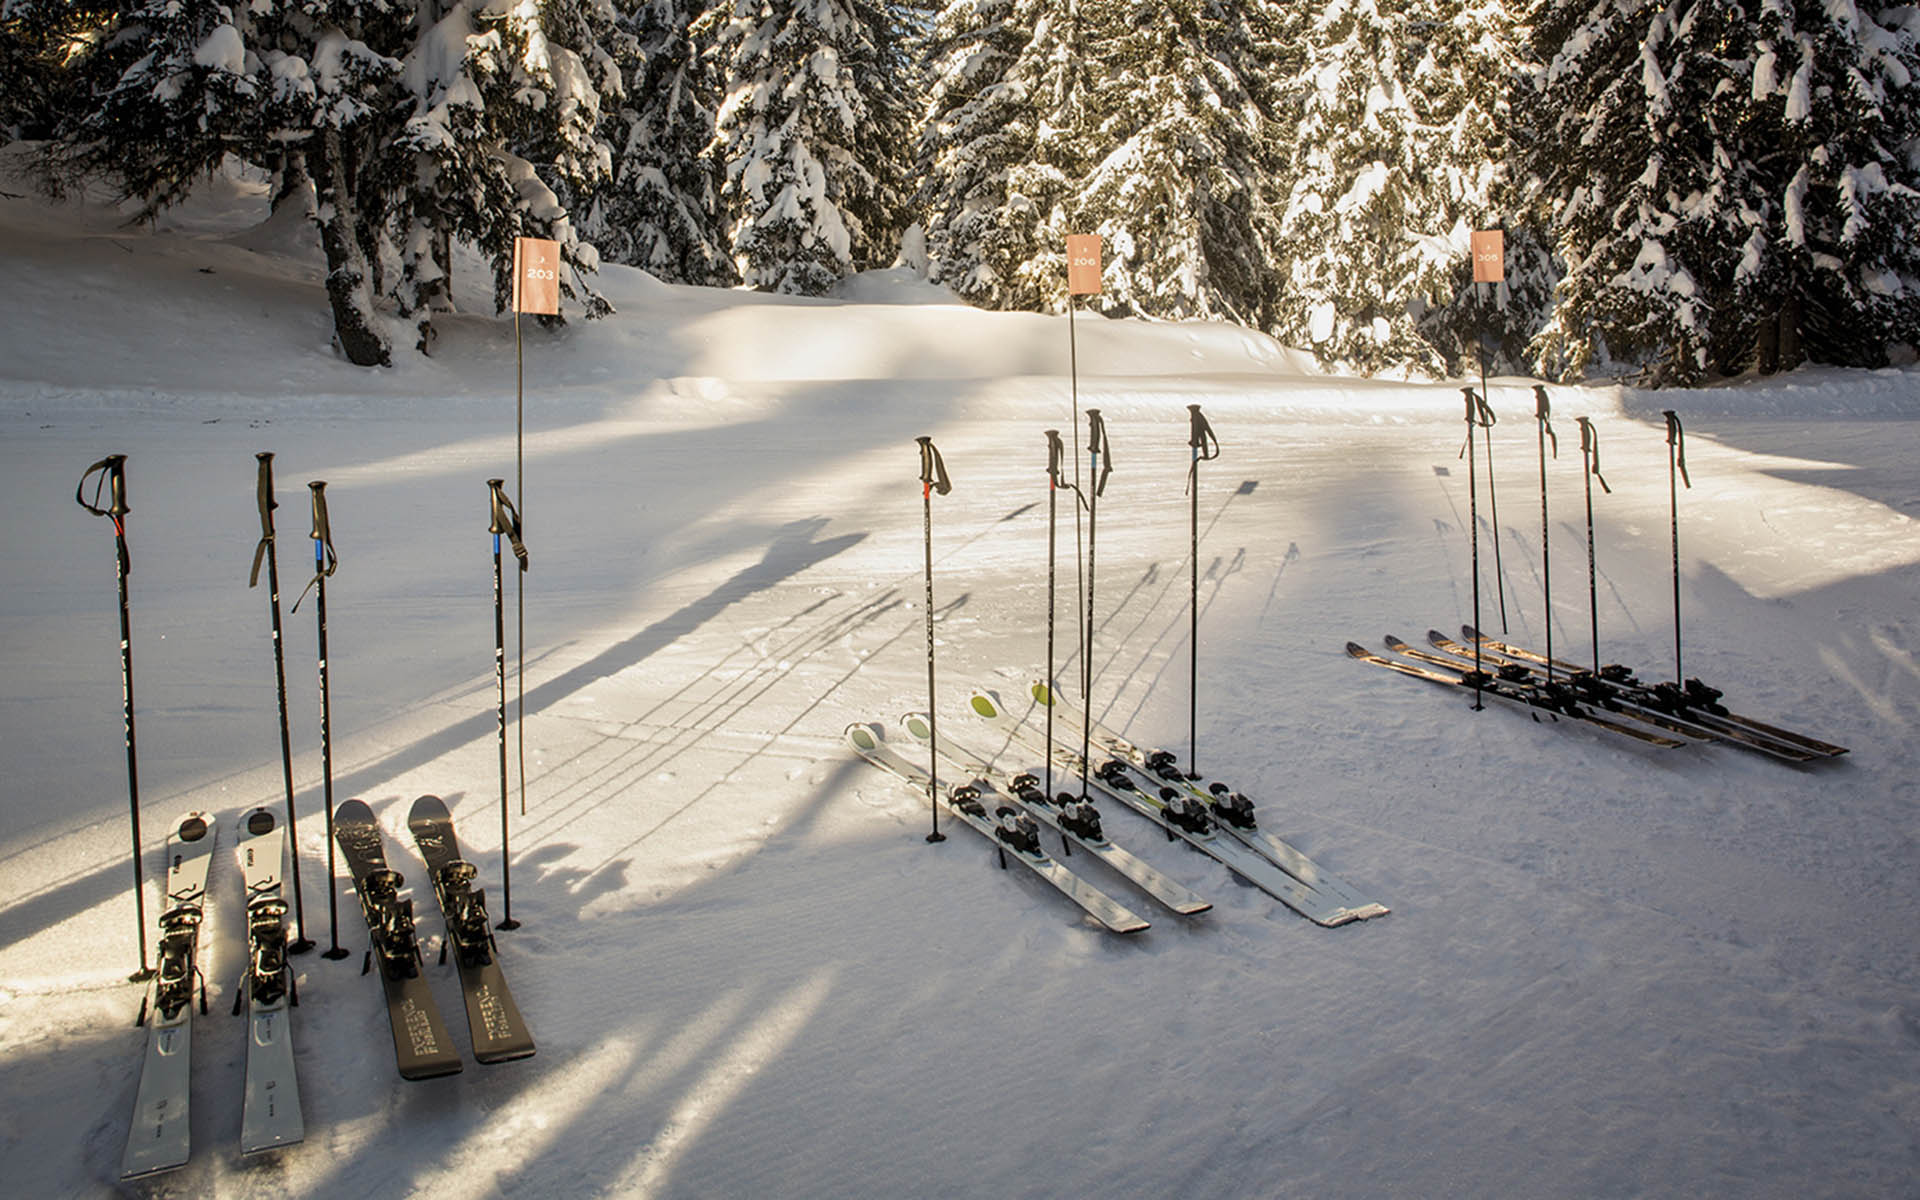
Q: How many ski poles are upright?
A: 12